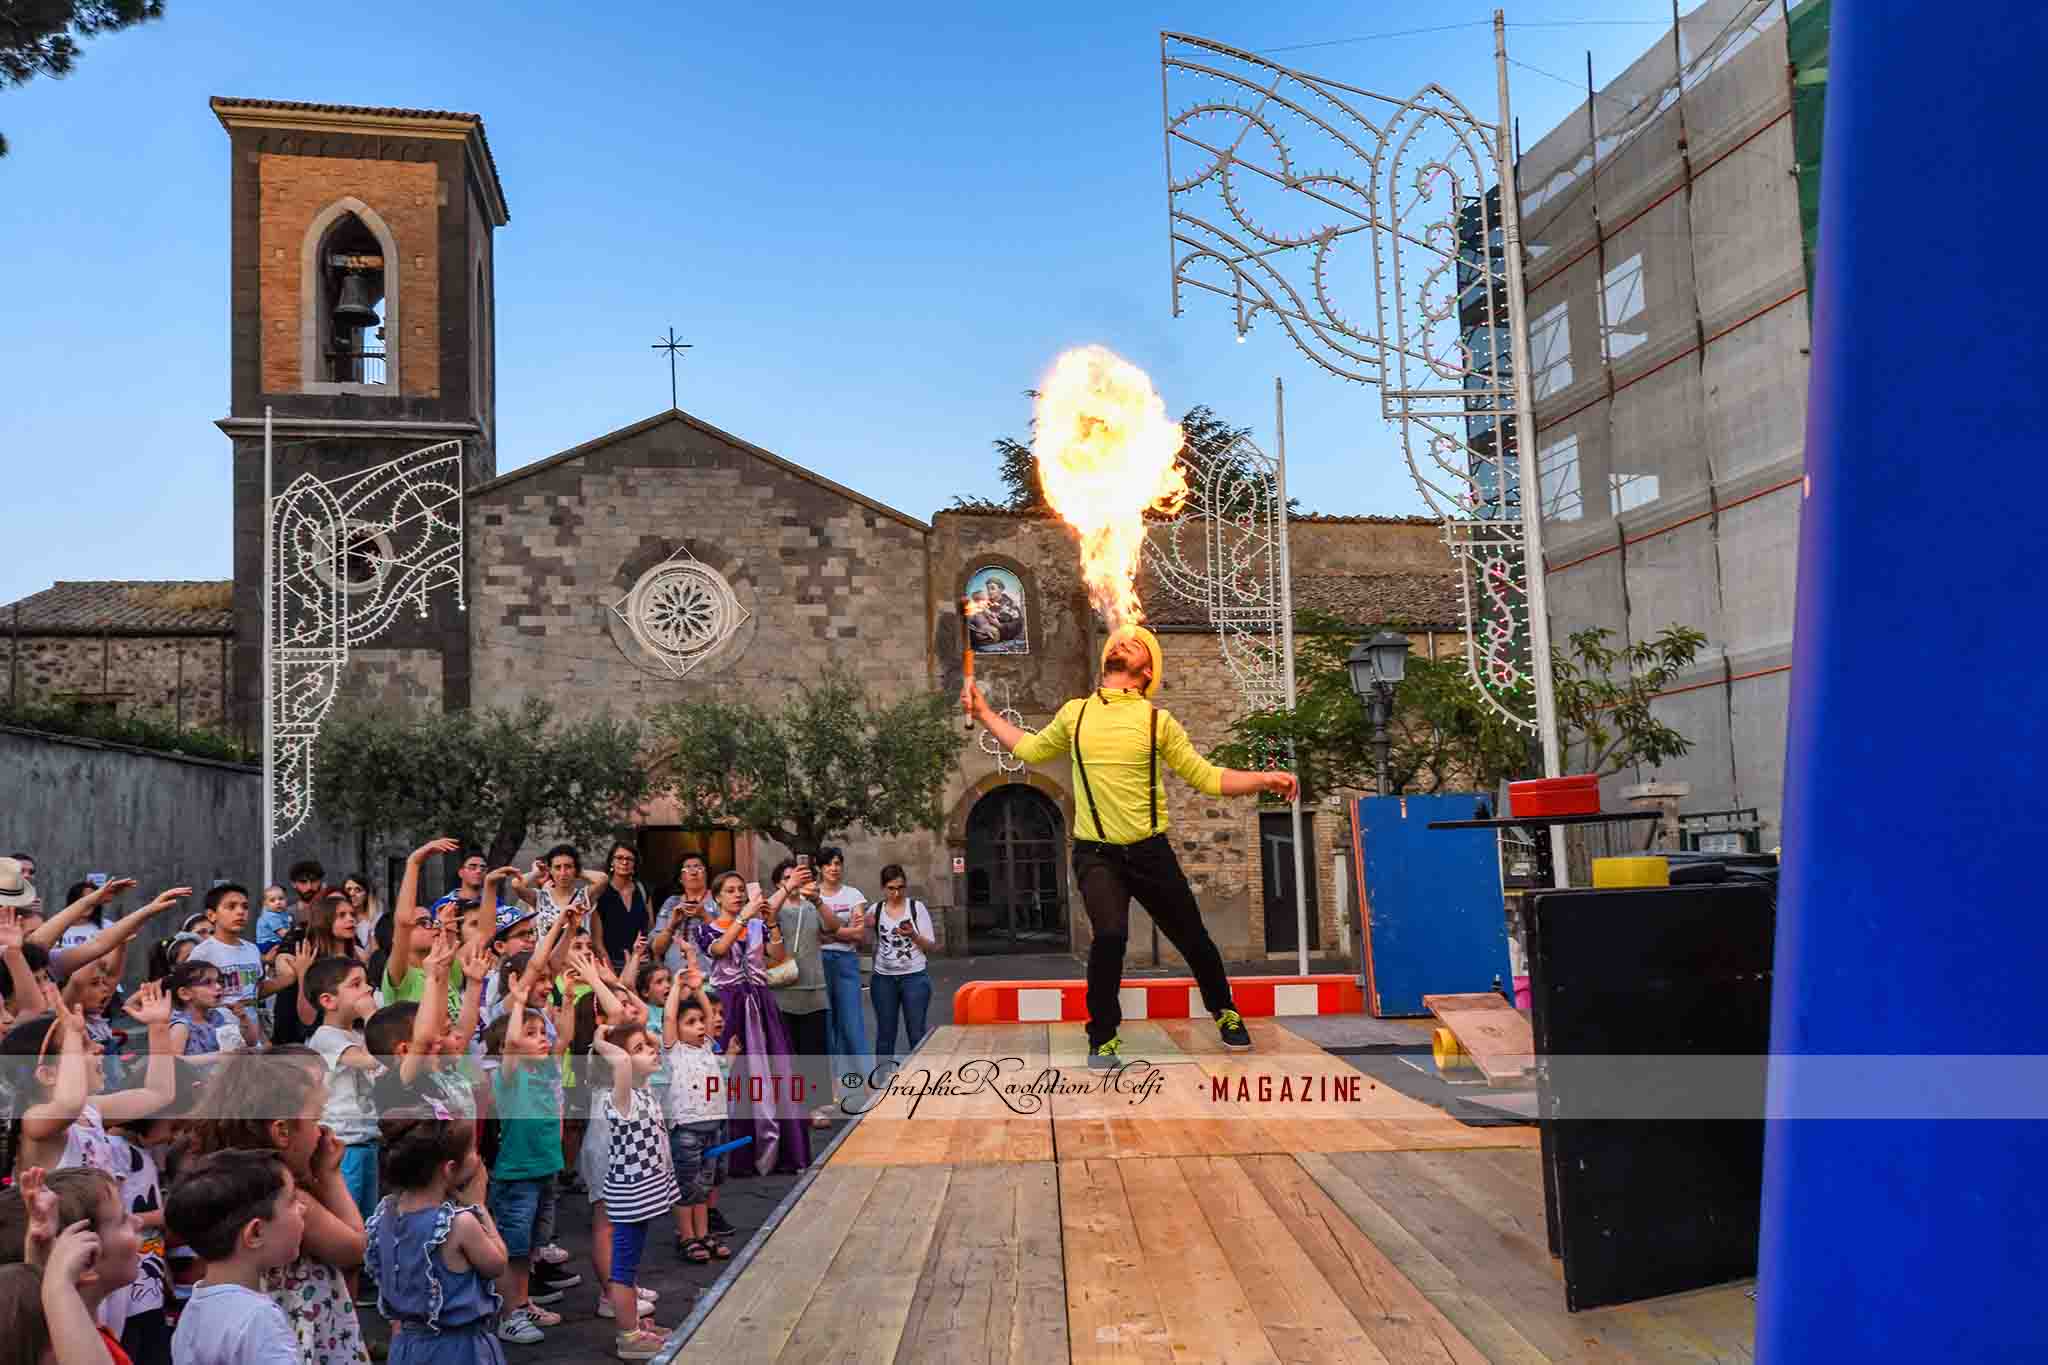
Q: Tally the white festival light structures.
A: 3